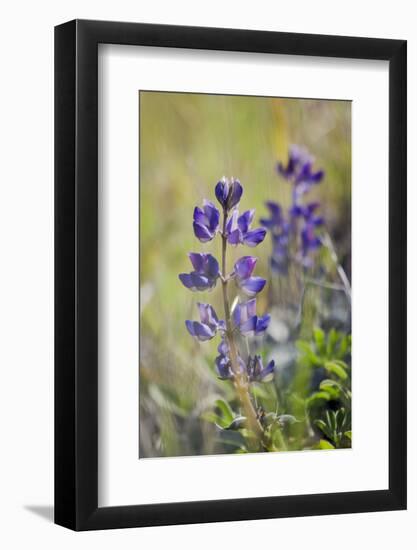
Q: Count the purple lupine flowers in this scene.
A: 2